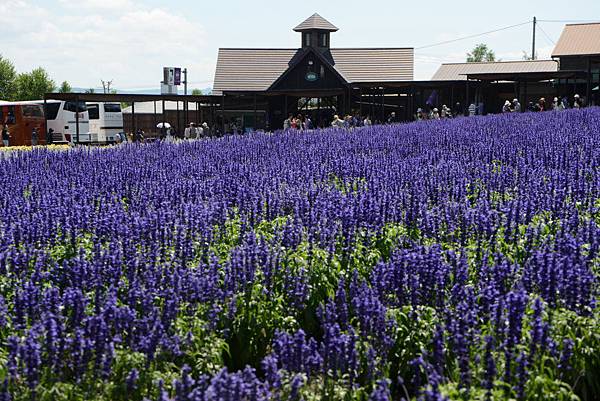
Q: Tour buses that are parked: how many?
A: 3